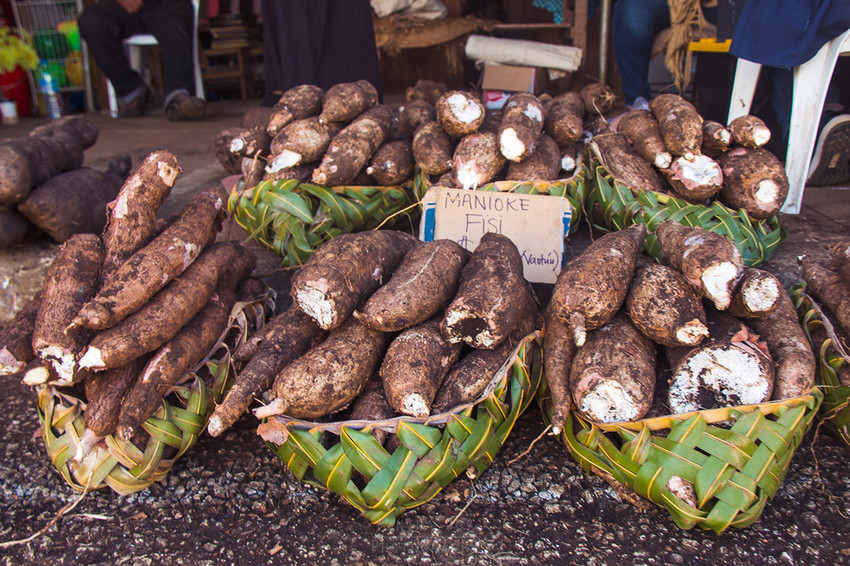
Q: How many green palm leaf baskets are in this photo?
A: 7